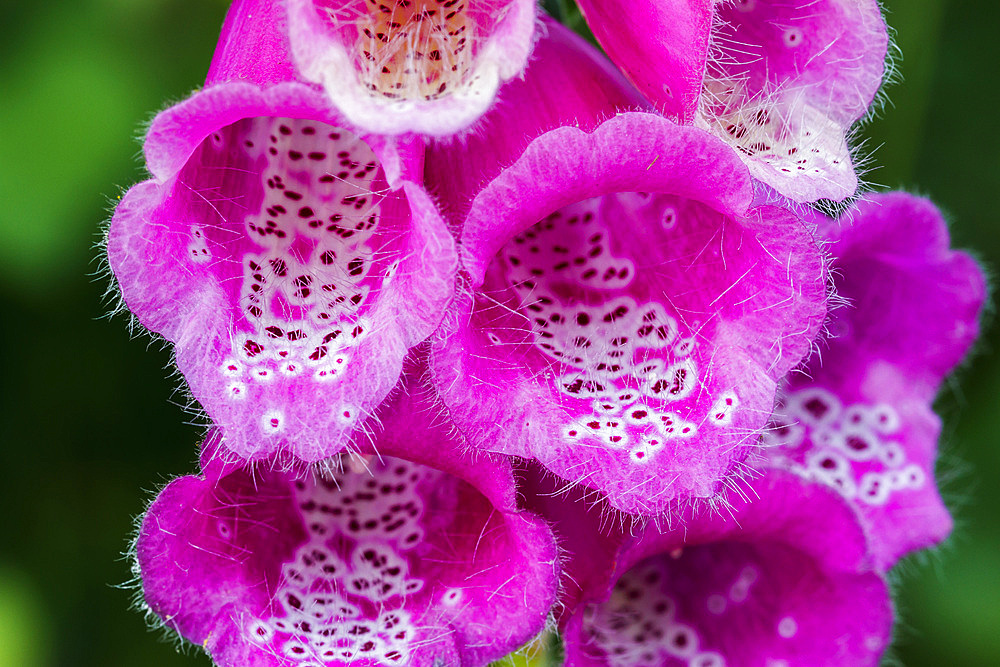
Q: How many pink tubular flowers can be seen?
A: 7